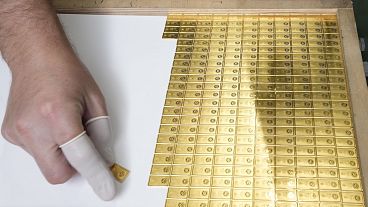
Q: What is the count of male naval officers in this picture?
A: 0